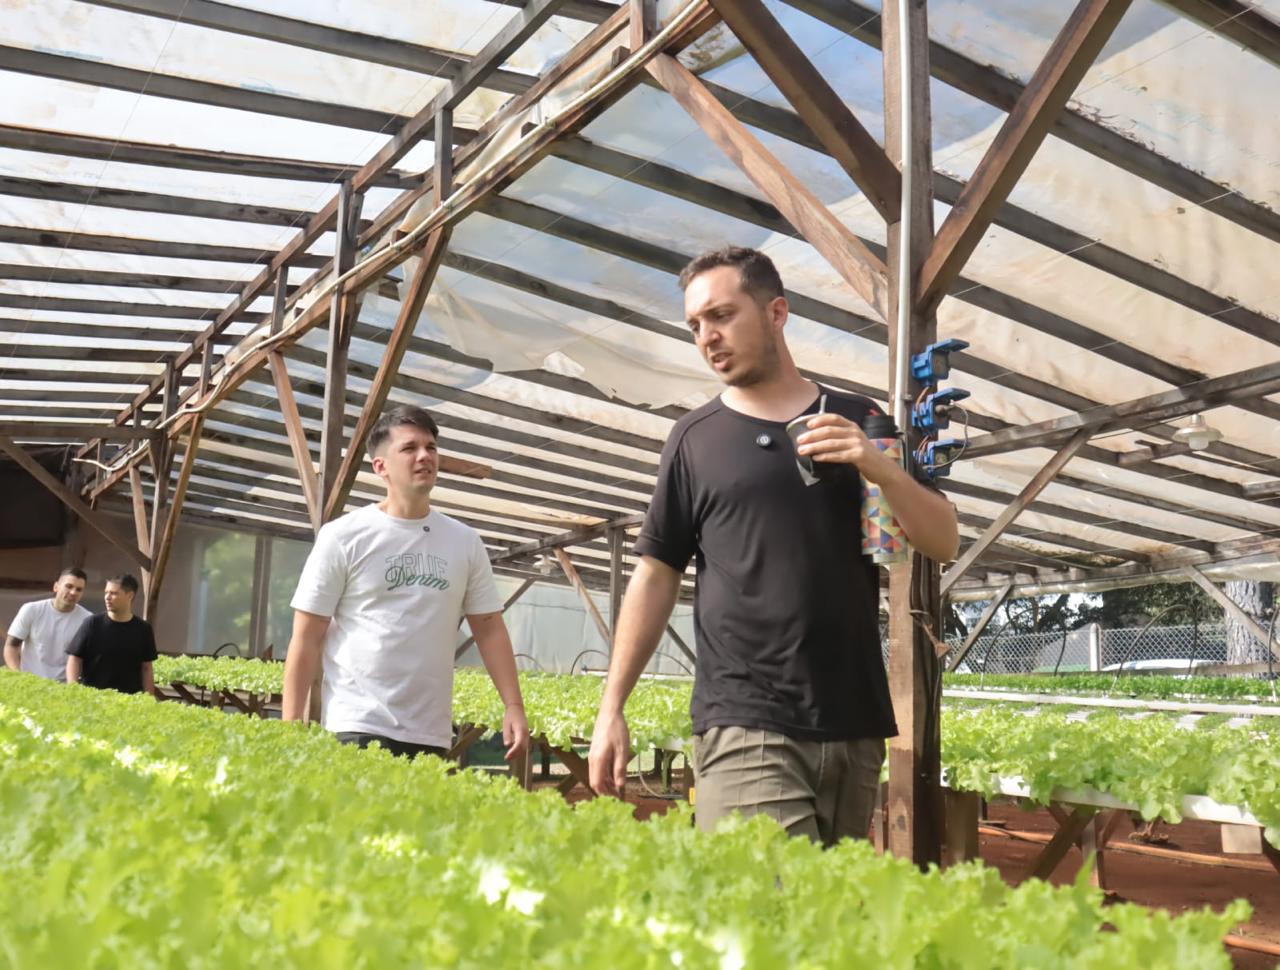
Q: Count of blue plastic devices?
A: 3